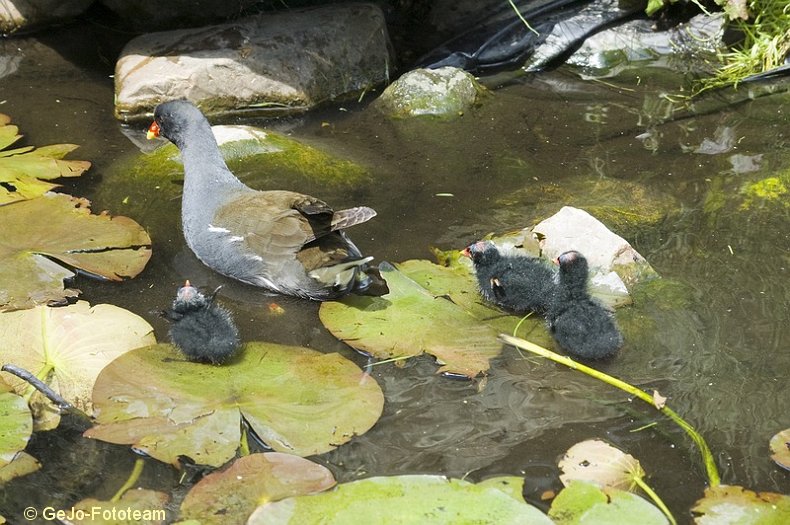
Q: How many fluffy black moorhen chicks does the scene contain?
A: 3